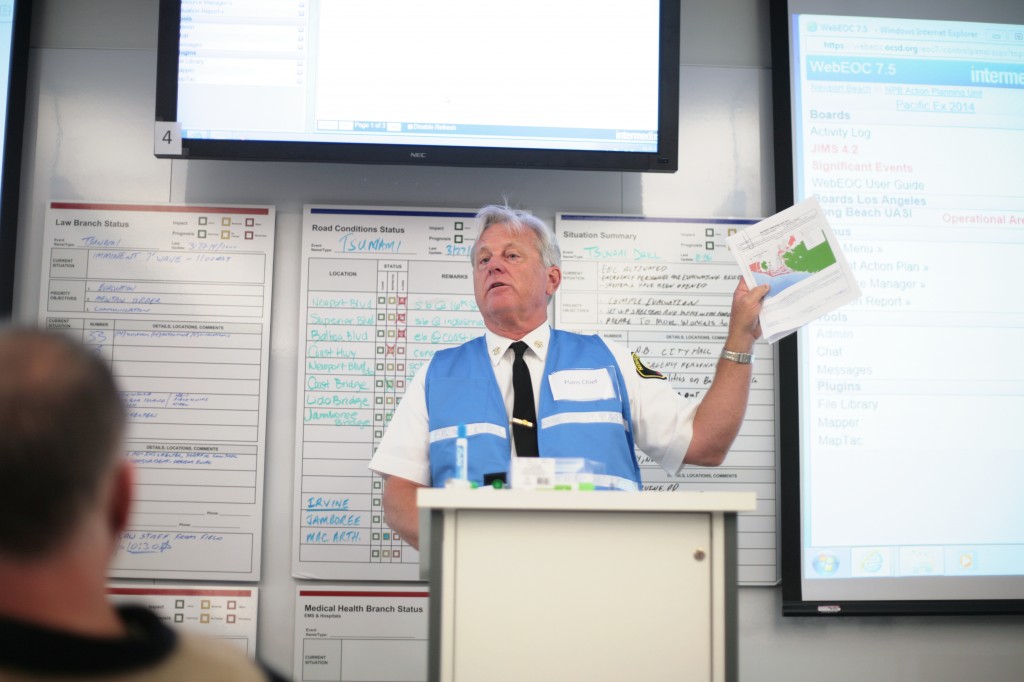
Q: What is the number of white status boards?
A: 5